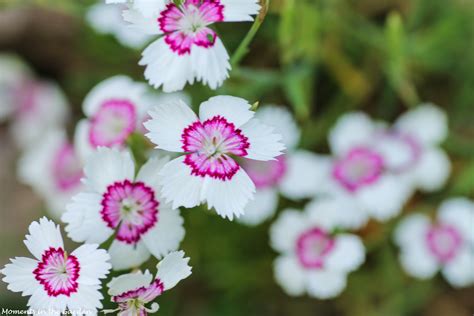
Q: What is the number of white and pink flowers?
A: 13